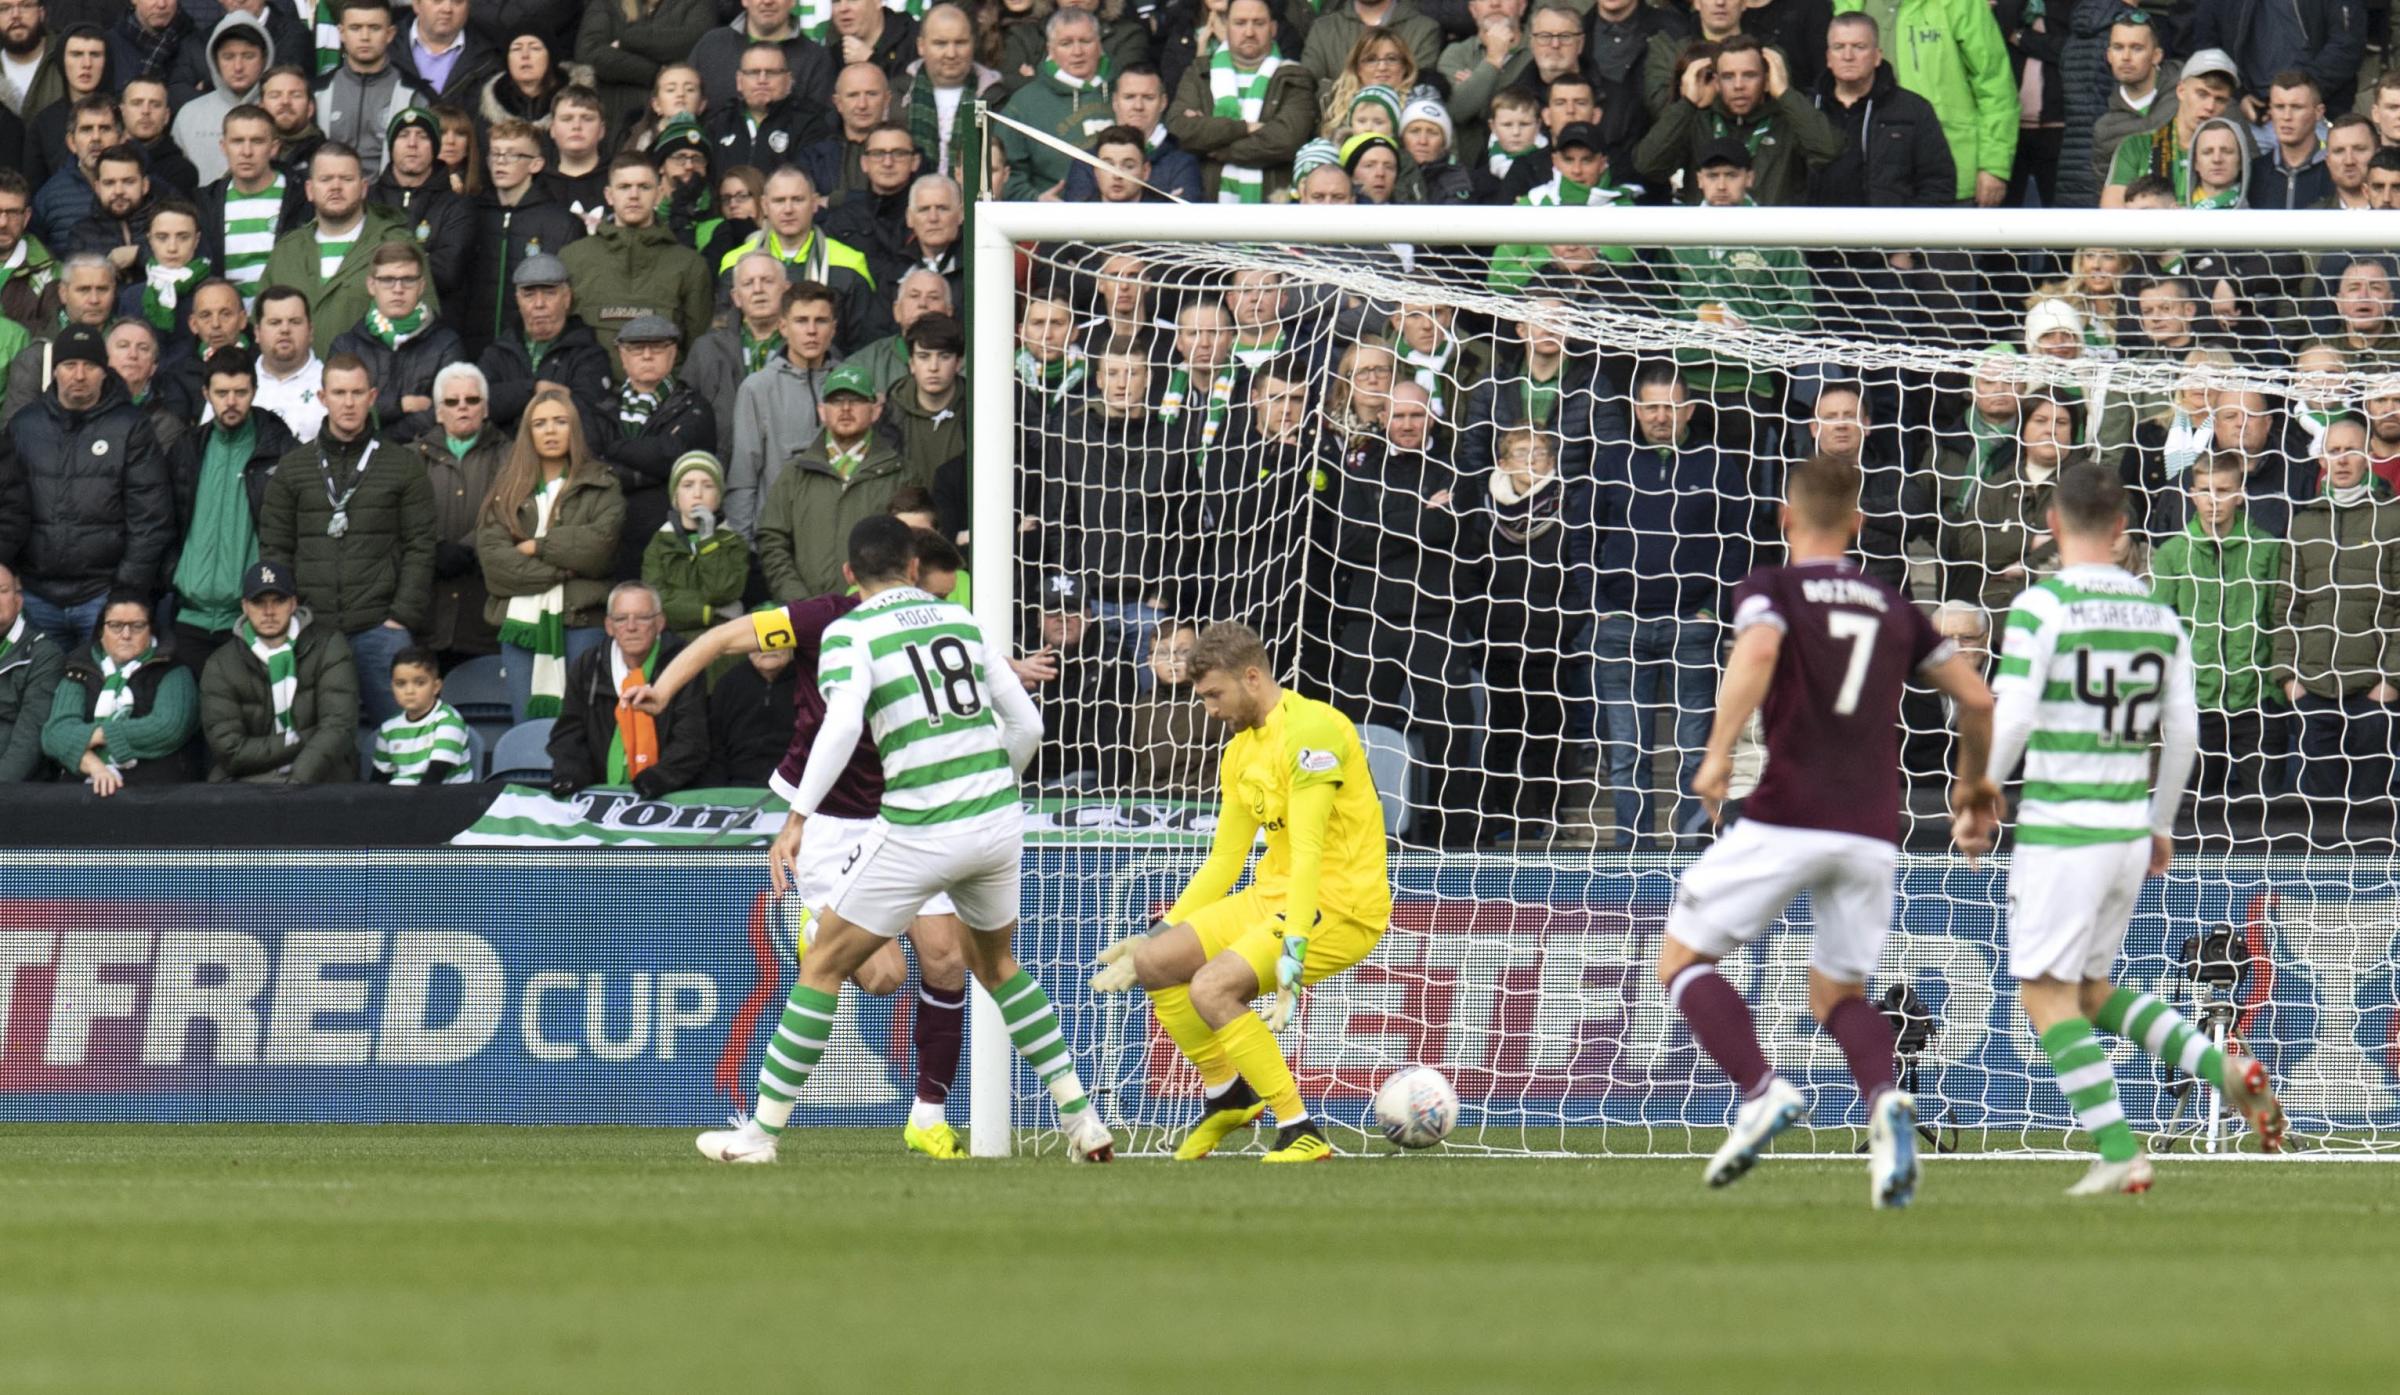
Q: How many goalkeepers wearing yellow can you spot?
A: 1